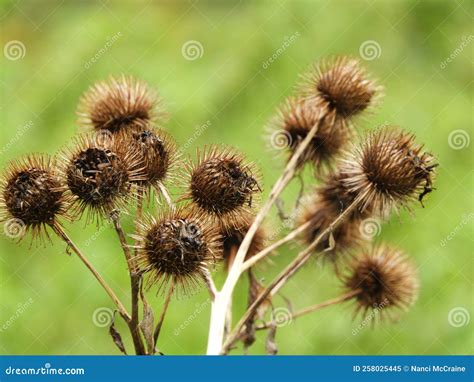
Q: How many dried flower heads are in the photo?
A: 13